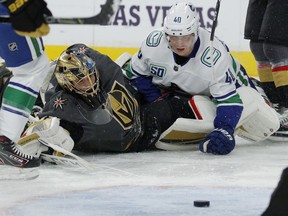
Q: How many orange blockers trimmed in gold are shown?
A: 0